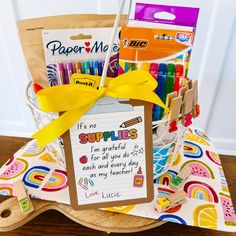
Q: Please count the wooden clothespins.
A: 6